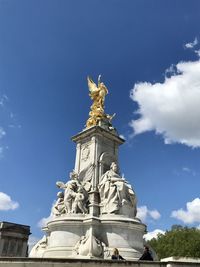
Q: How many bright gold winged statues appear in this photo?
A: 1